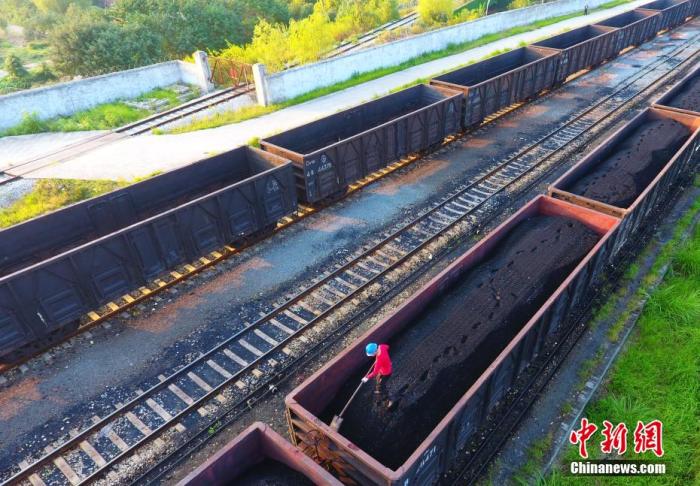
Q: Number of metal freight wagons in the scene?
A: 10